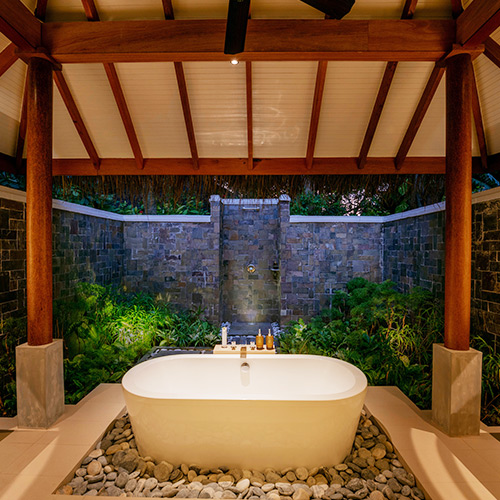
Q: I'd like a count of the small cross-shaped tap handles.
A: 2